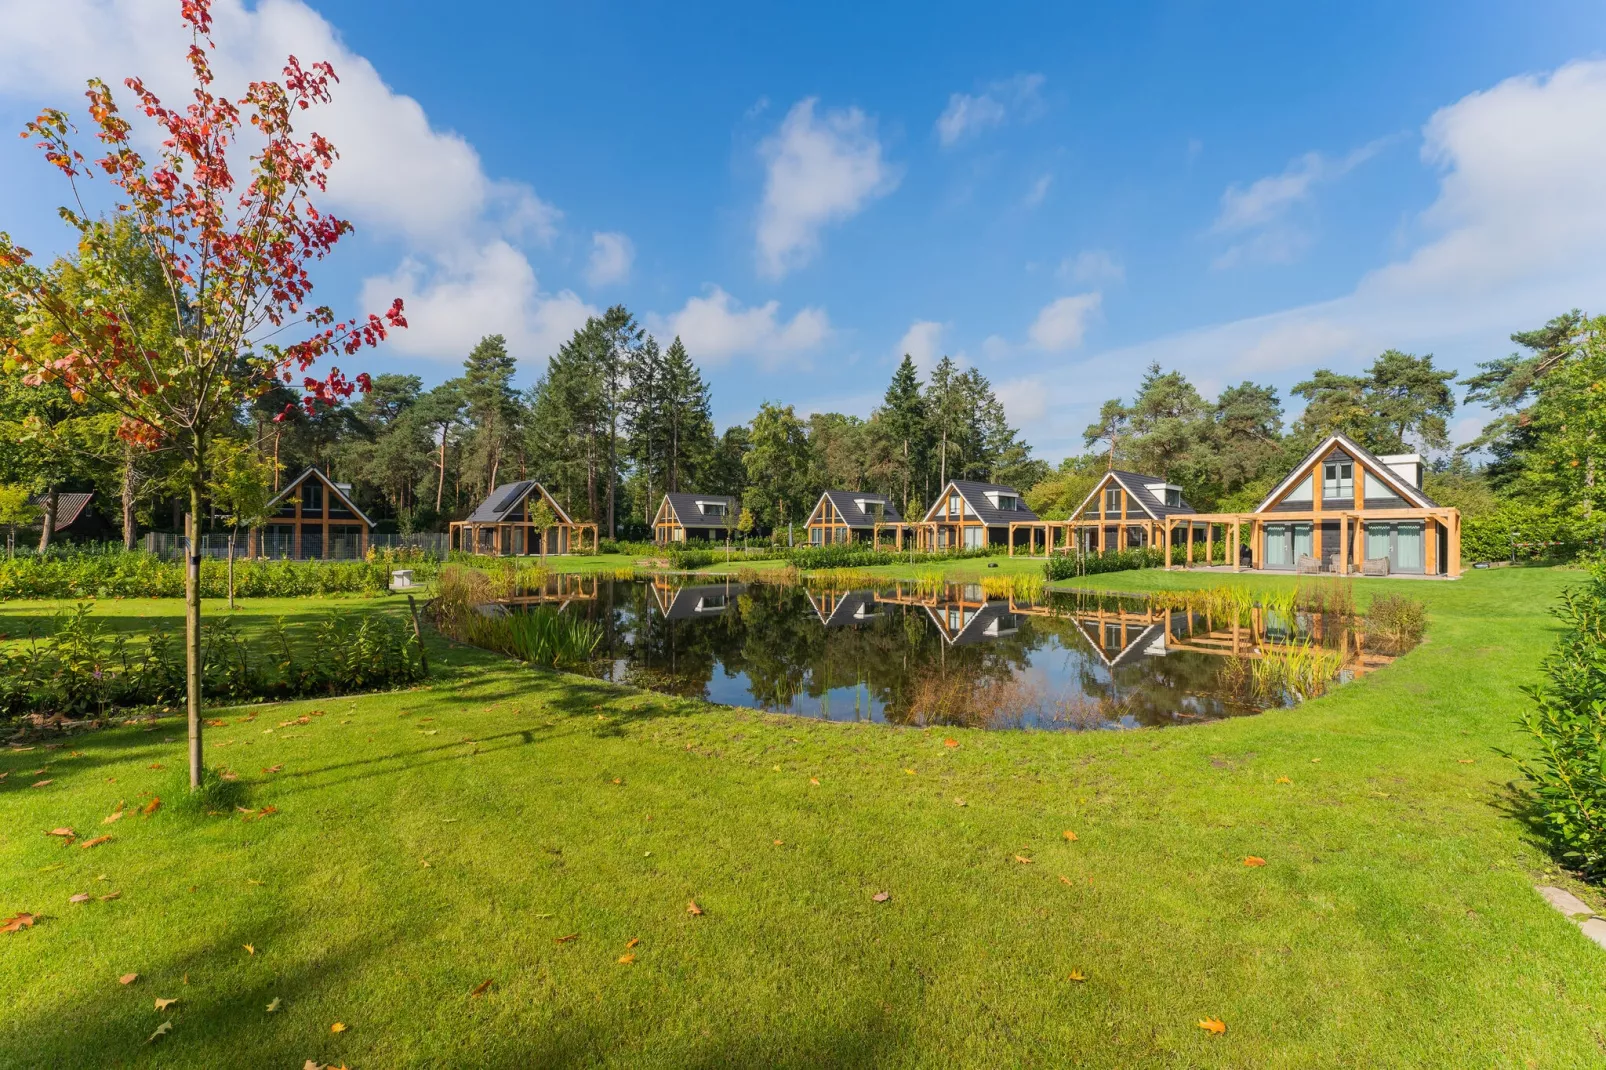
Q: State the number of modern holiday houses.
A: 7